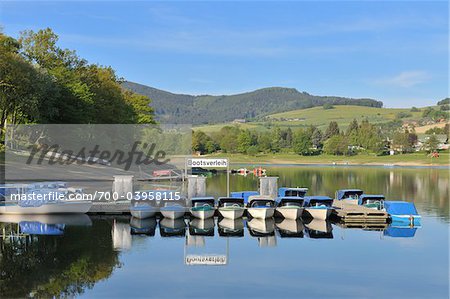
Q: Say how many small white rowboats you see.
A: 7